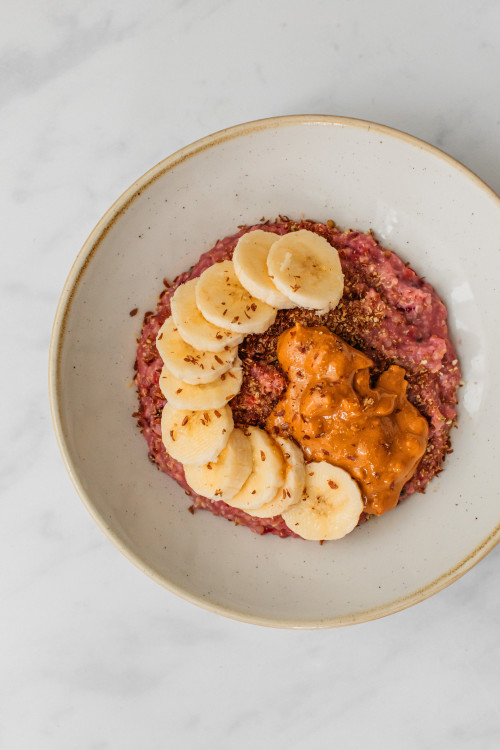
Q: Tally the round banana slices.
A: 11